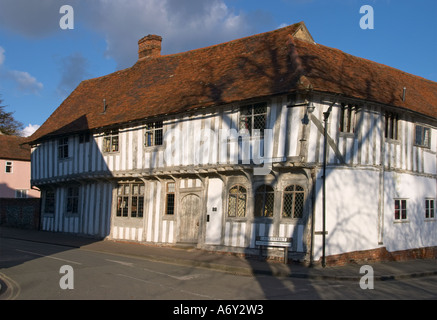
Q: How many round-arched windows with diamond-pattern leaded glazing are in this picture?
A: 3